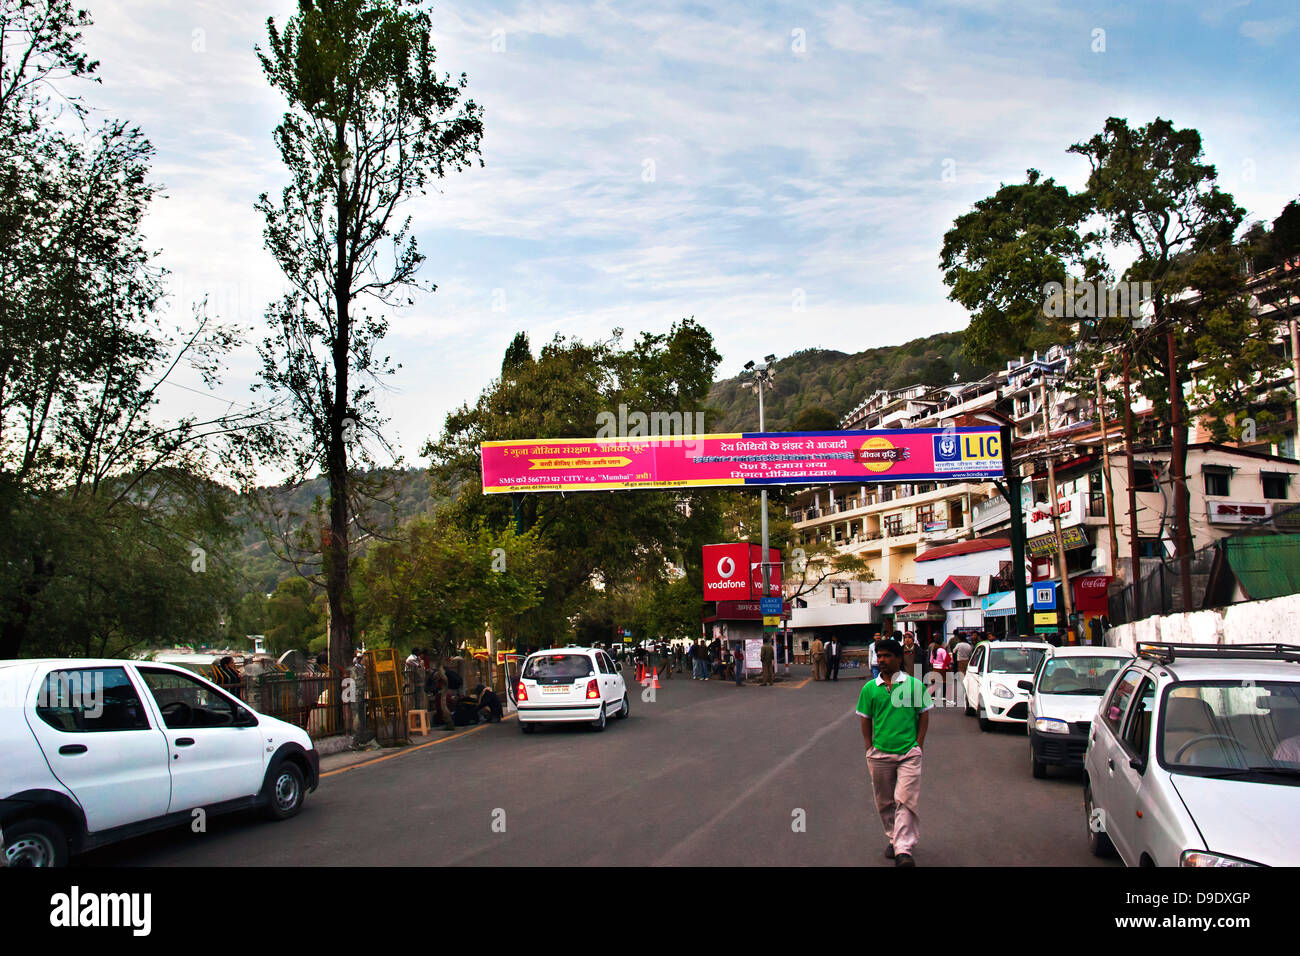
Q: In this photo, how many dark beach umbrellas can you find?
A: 0